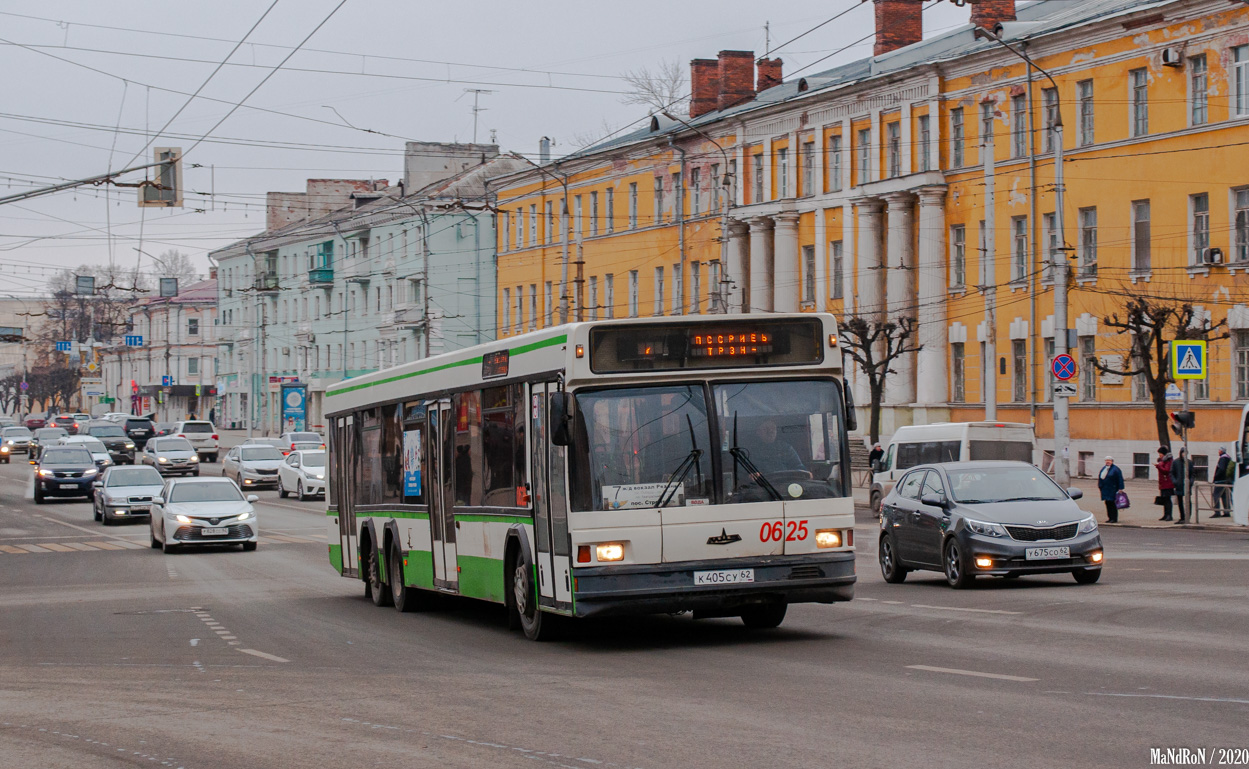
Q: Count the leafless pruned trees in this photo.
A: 2